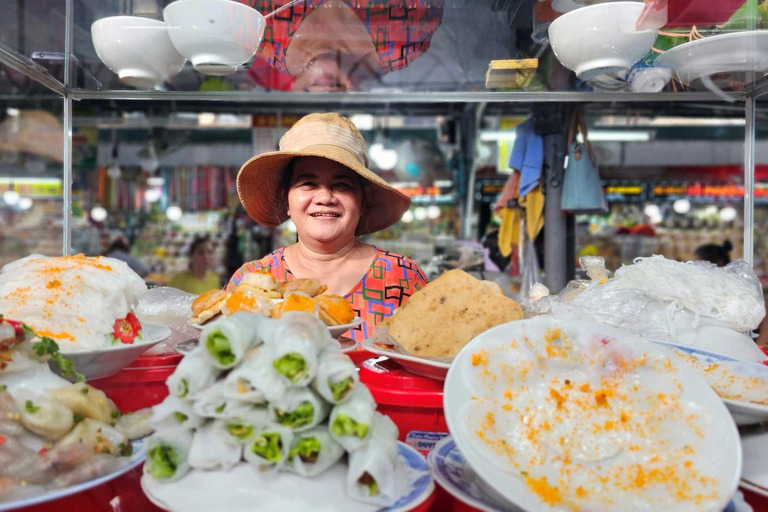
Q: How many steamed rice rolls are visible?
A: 15